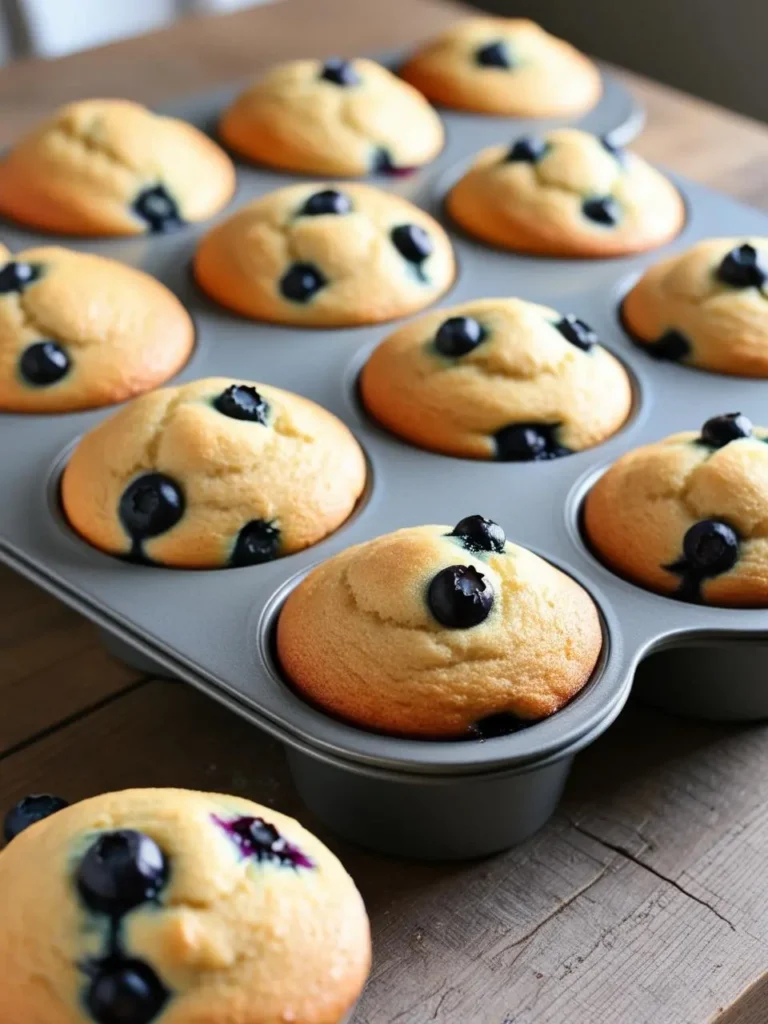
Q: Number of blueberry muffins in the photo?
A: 12